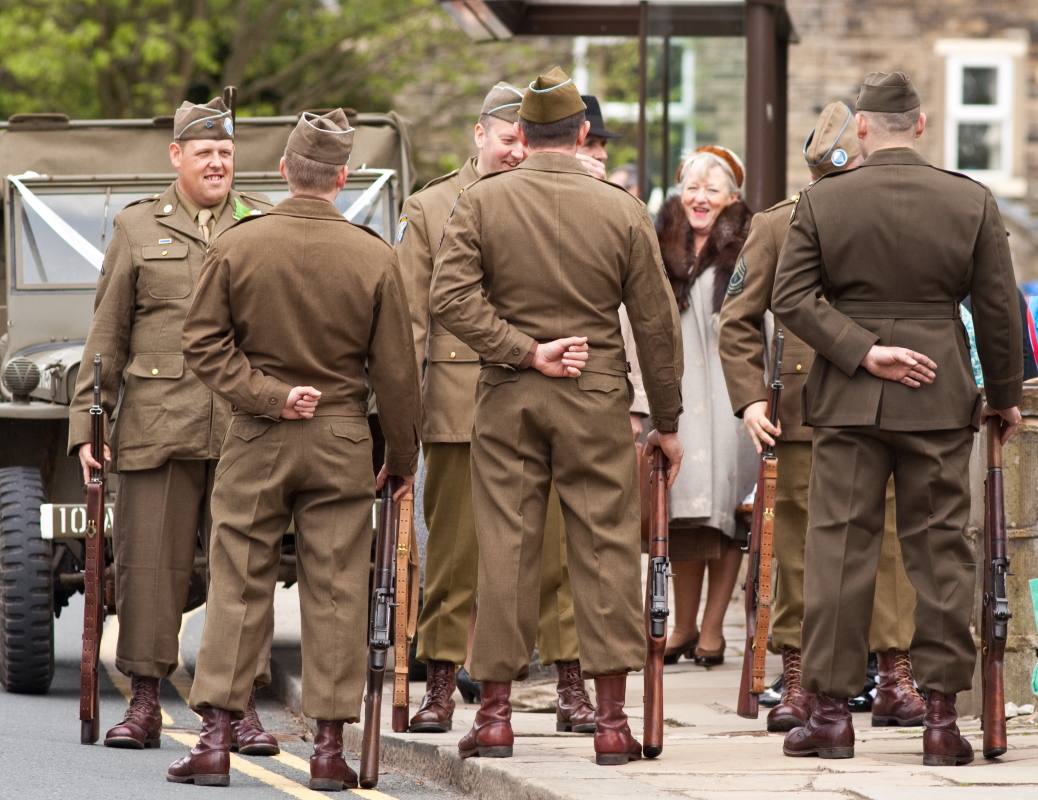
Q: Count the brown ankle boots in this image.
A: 12